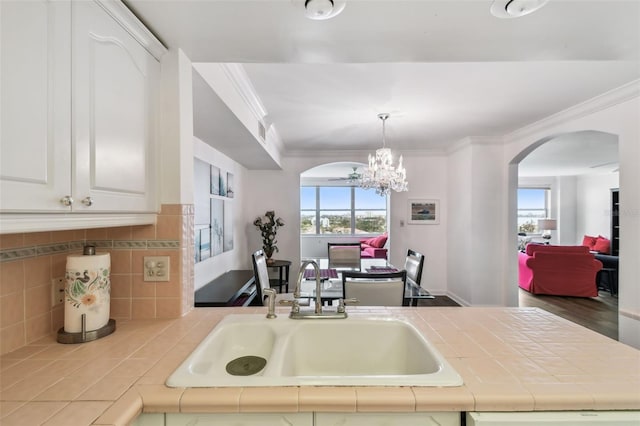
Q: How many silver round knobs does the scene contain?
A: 2